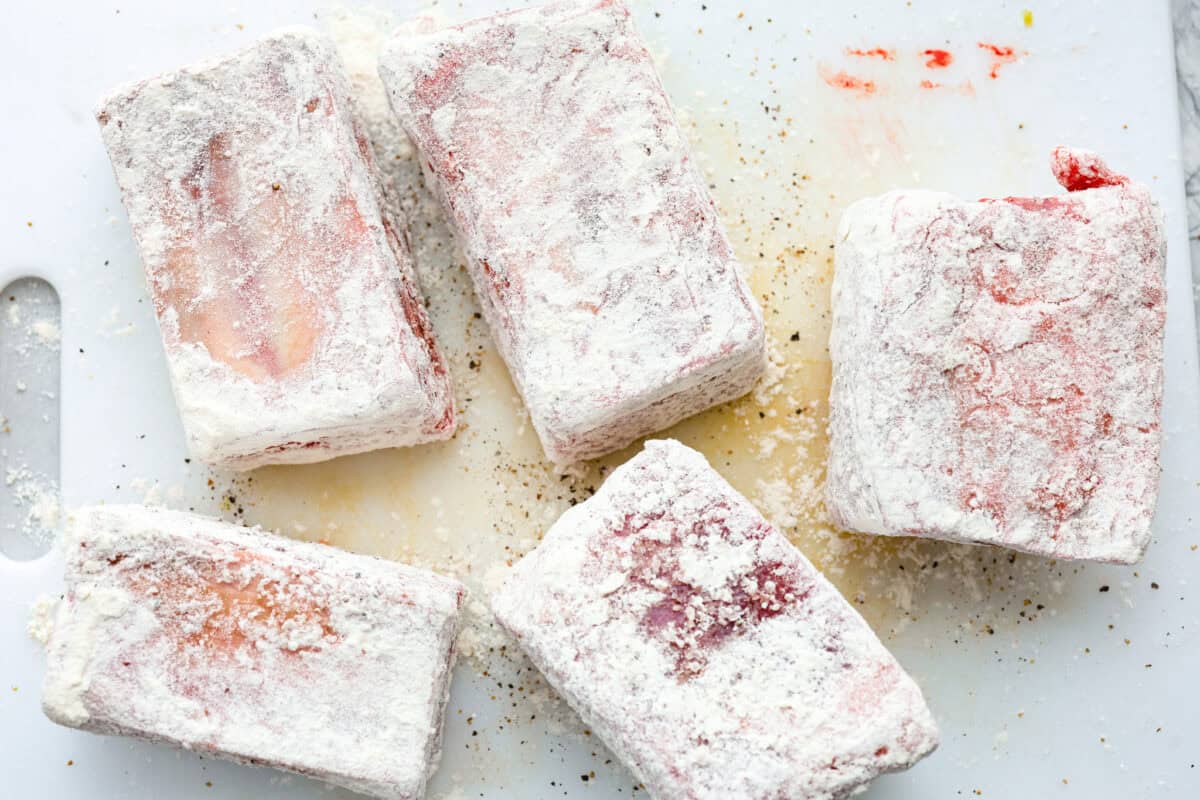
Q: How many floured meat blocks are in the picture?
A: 5